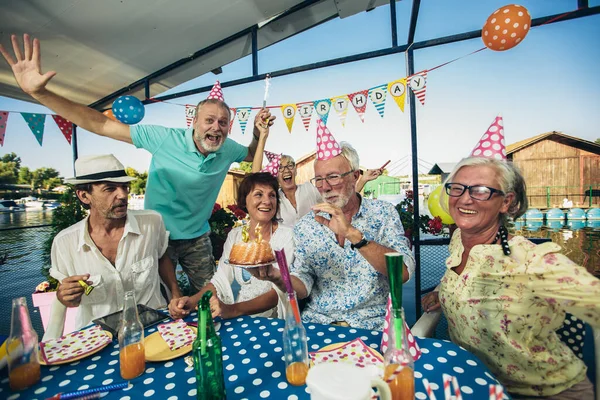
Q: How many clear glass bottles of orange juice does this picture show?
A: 4